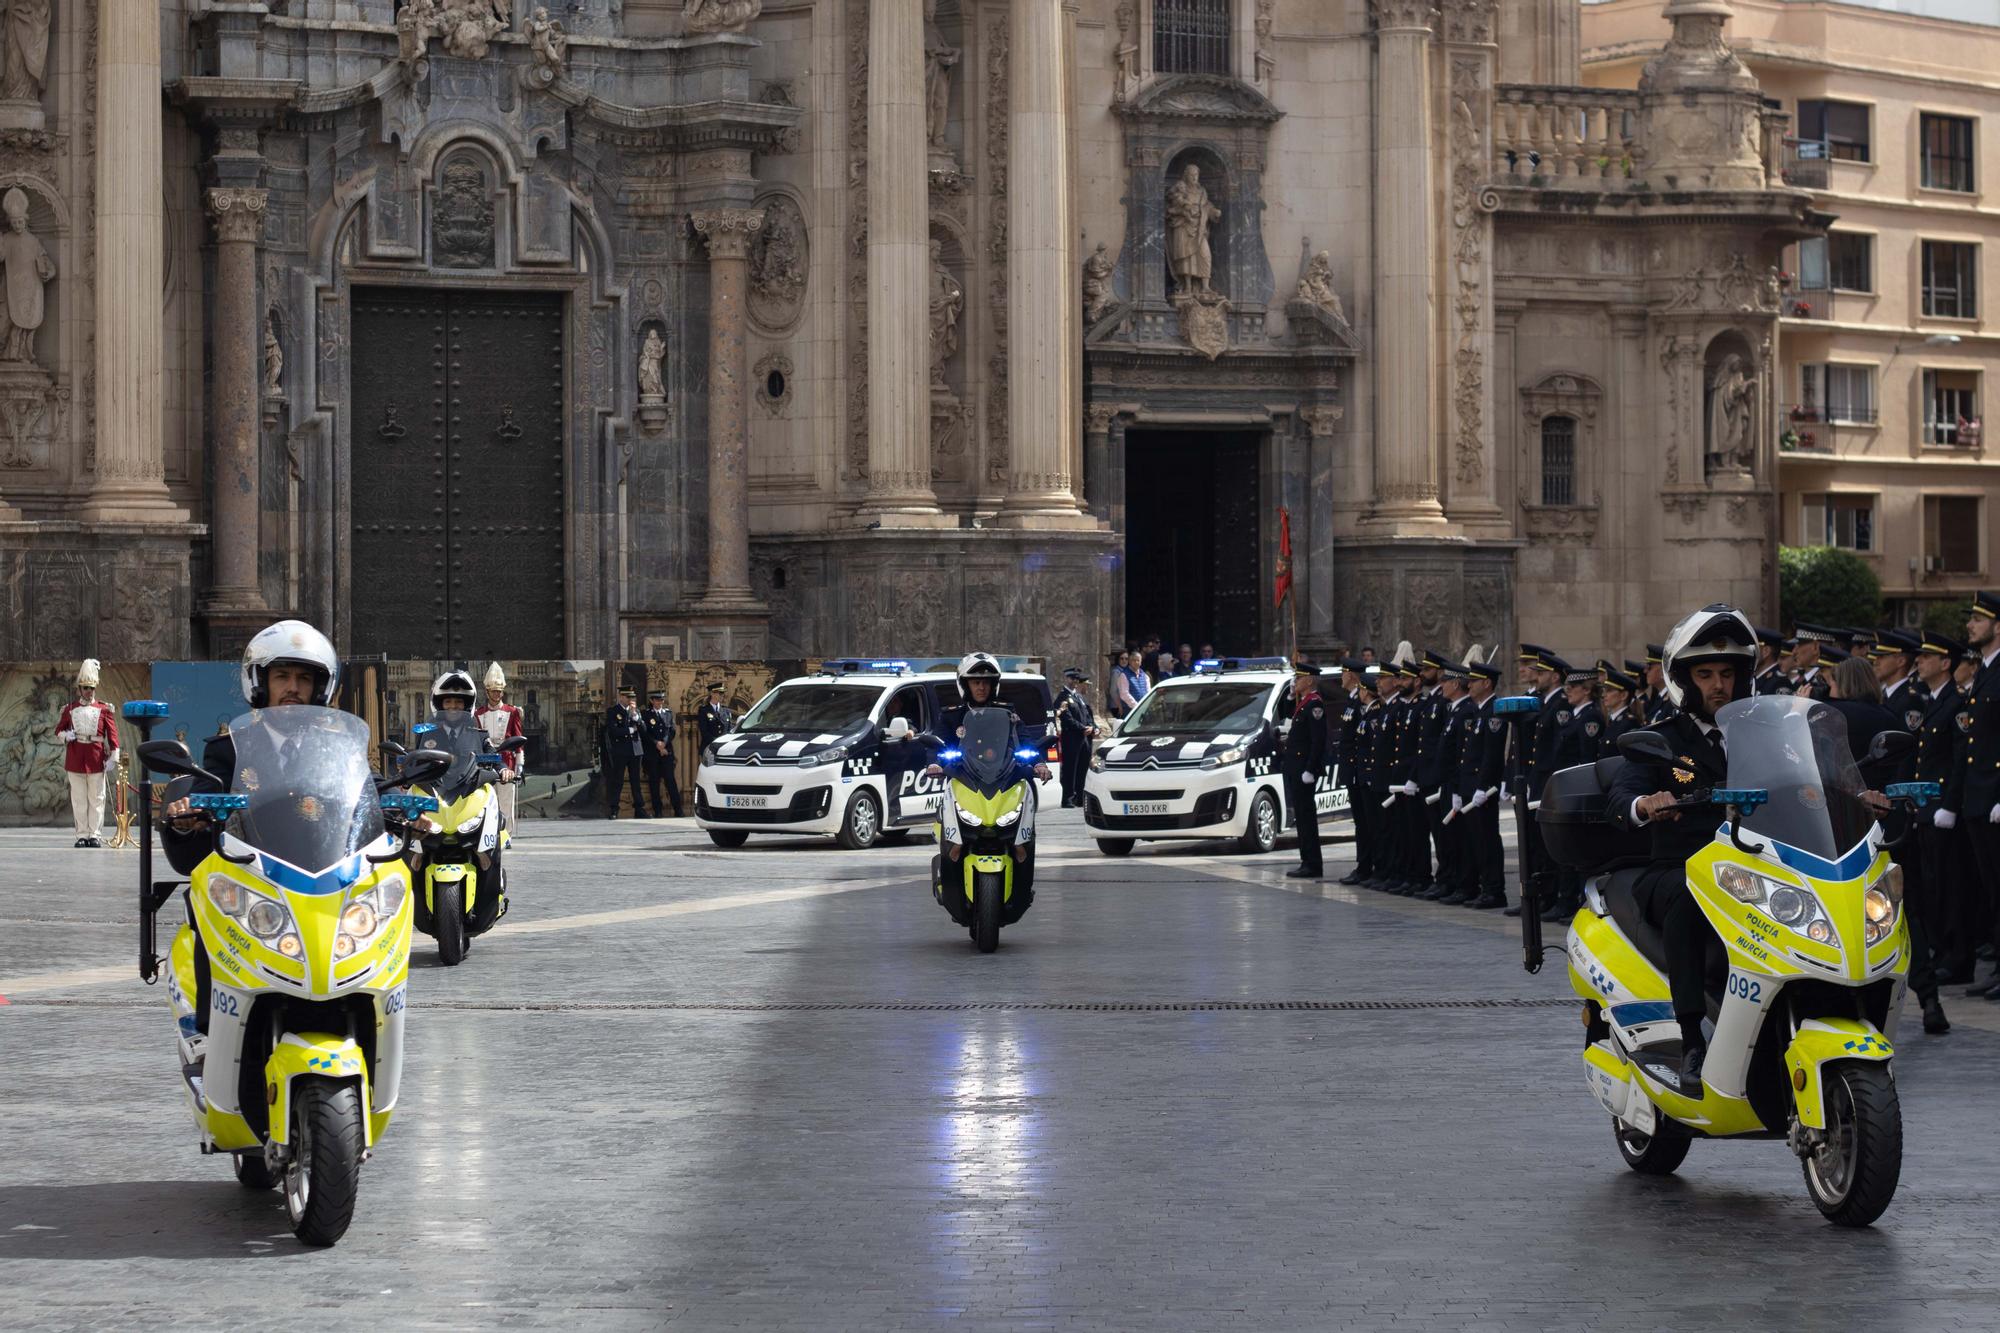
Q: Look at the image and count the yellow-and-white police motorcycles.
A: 4